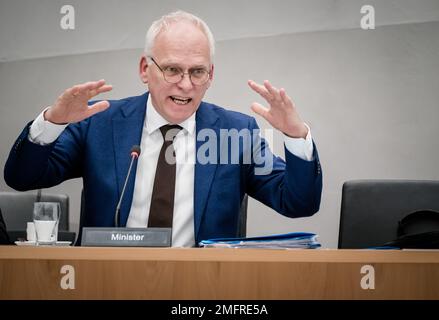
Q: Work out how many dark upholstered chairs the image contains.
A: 3